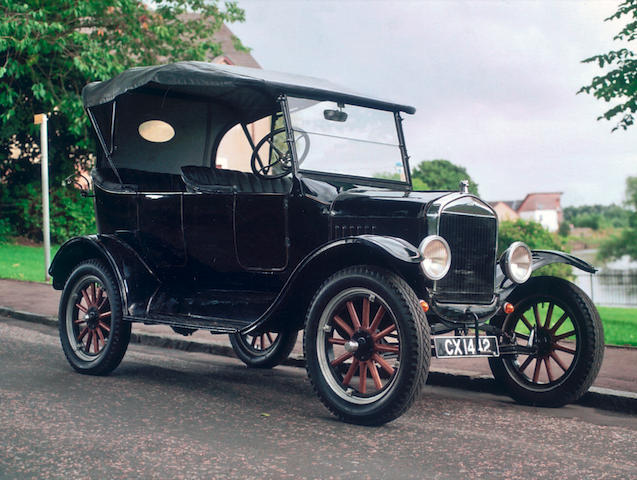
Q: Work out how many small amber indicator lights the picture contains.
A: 2